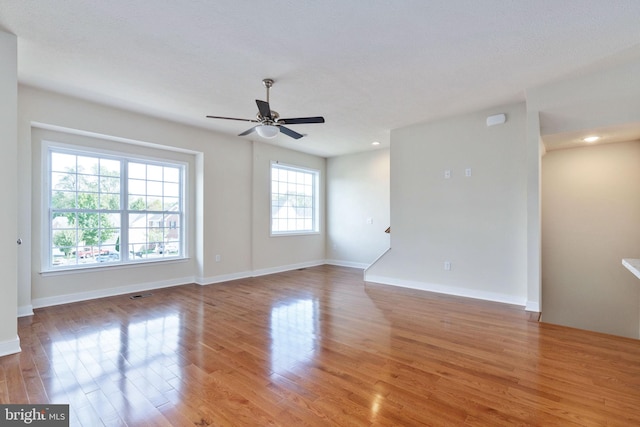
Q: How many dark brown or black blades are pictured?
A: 5